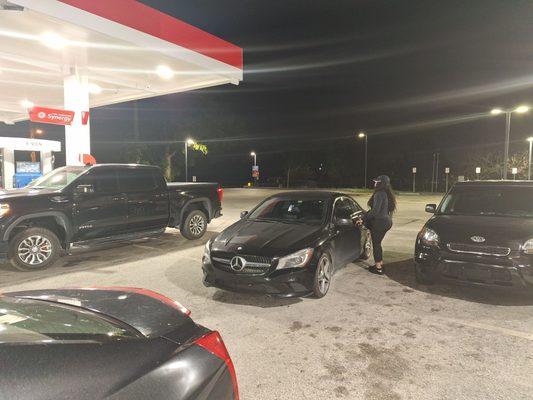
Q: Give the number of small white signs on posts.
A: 4